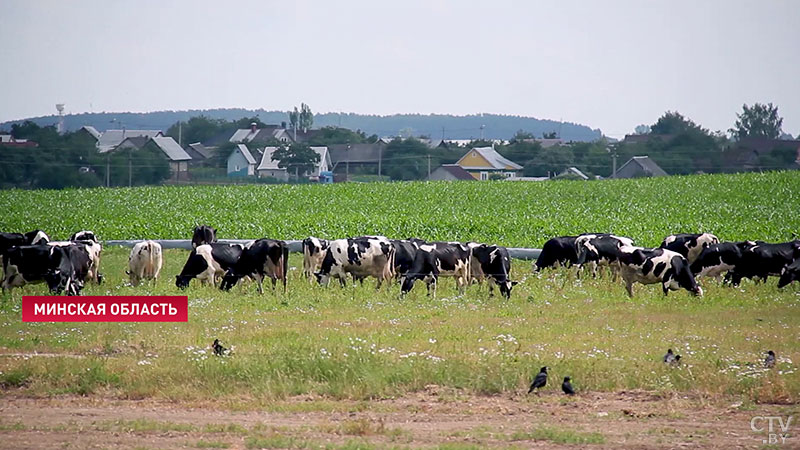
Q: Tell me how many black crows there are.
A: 6